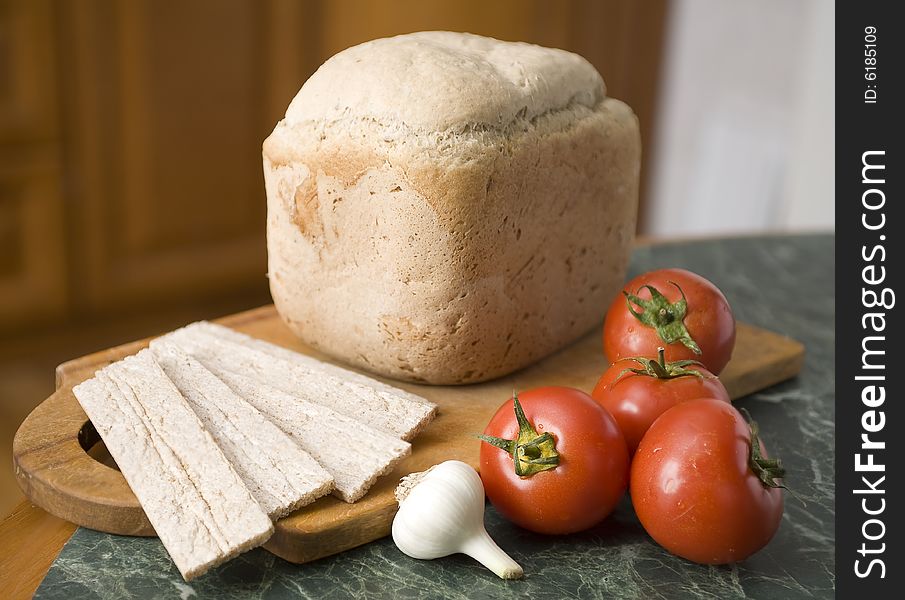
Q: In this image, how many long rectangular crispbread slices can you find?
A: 4